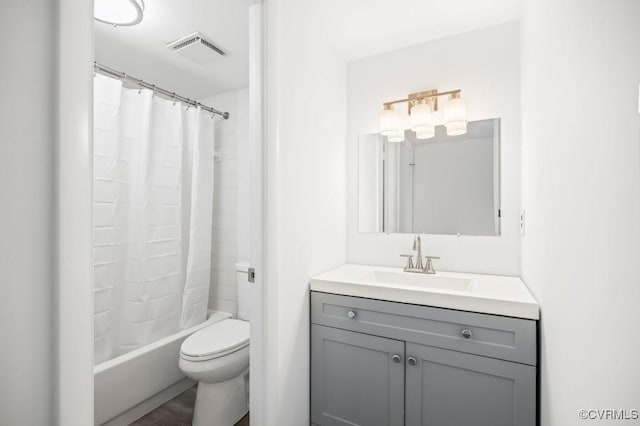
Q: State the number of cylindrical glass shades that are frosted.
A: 3